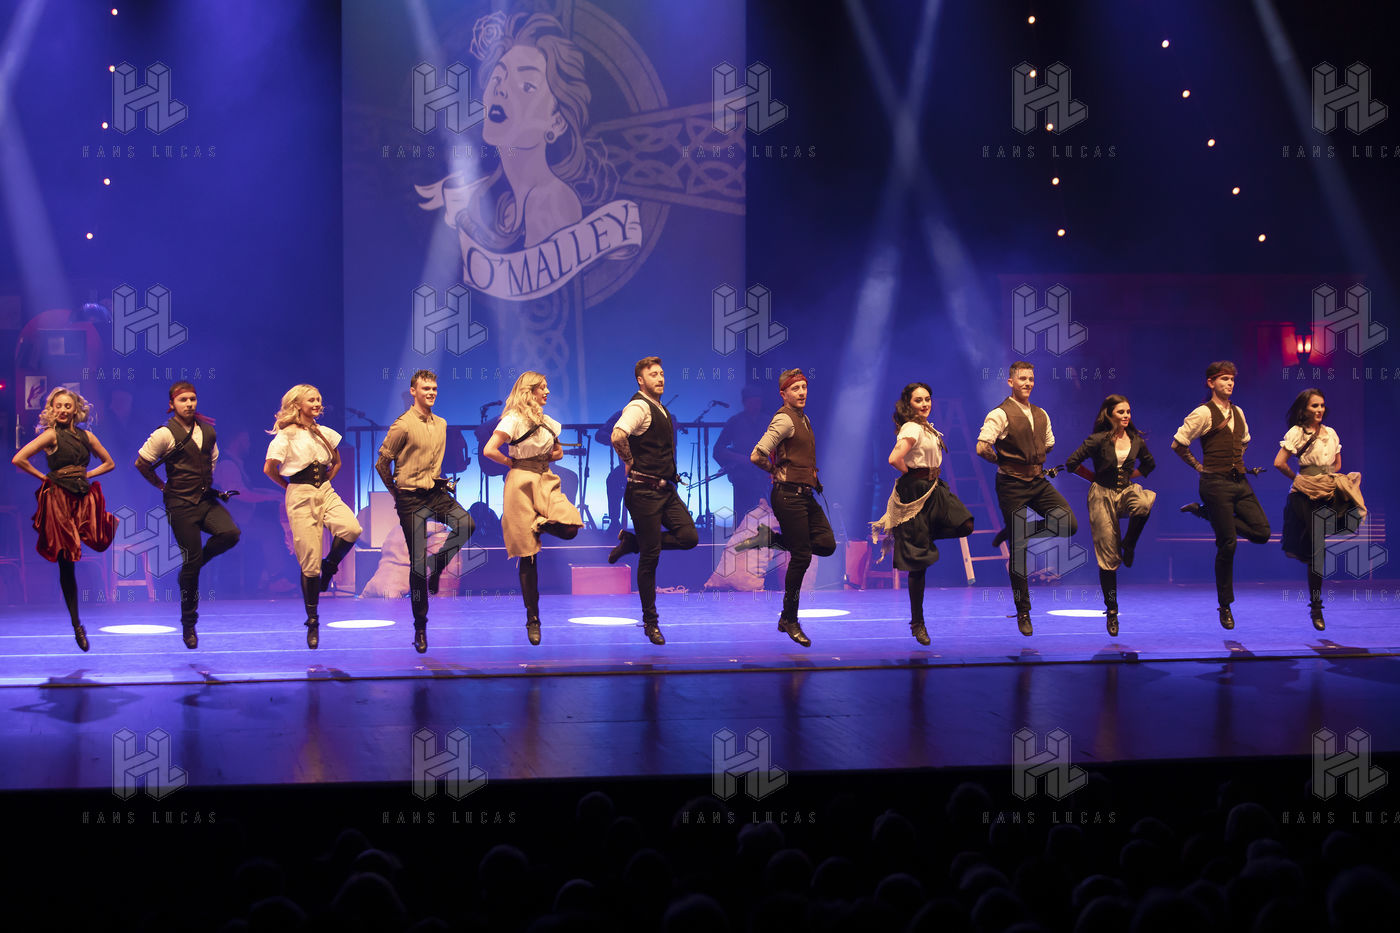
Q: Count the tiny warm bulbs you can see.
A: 15